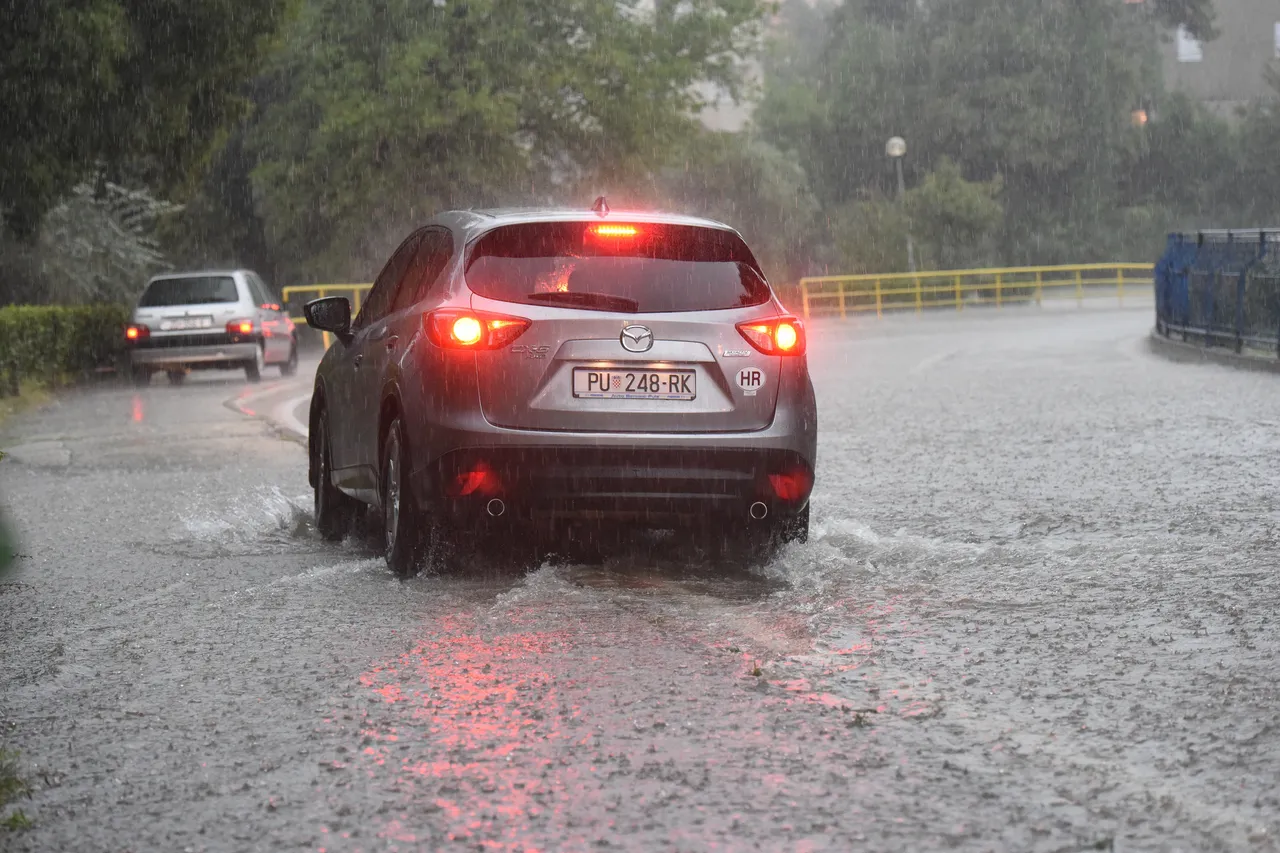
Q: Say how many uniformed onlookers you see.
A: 0